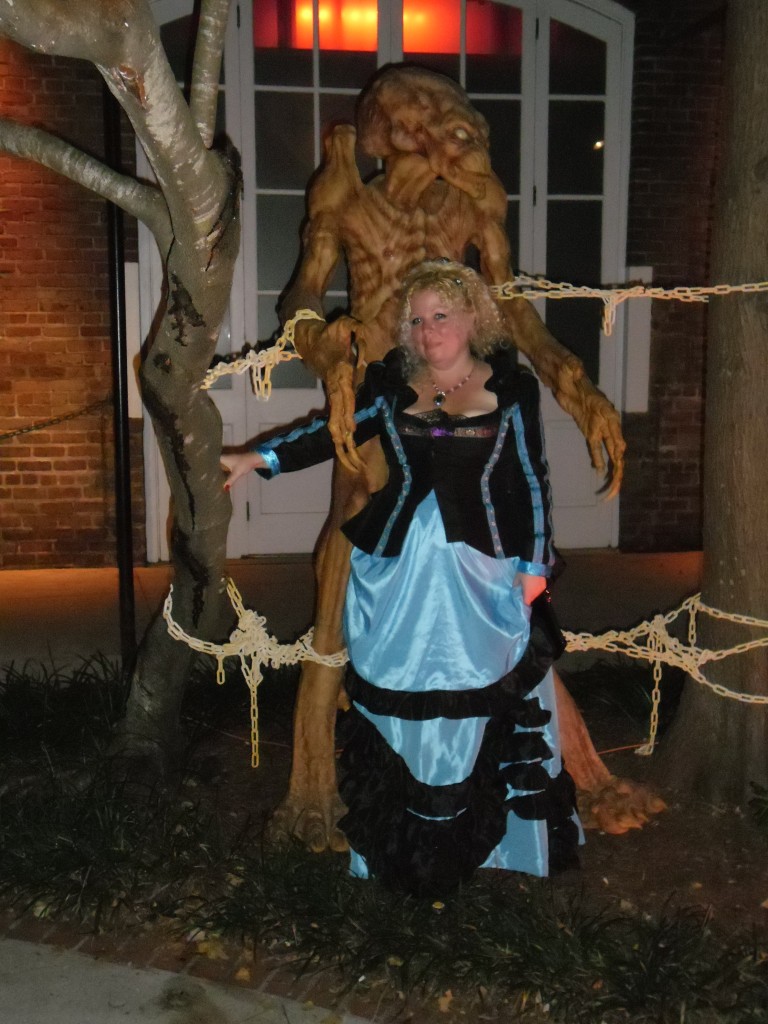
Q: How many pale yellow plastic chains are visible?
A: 4